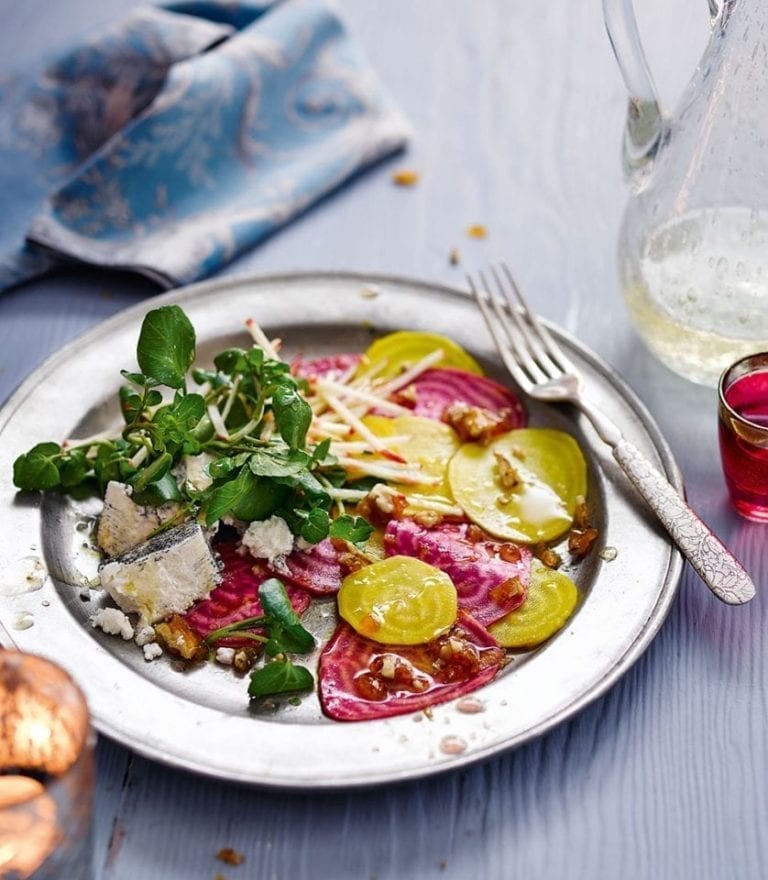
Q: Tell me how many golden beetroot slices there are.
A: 5